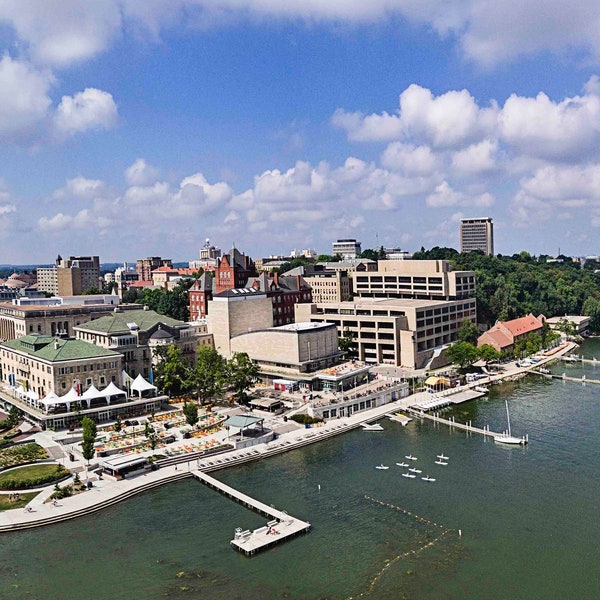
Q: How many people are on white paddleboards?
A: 8